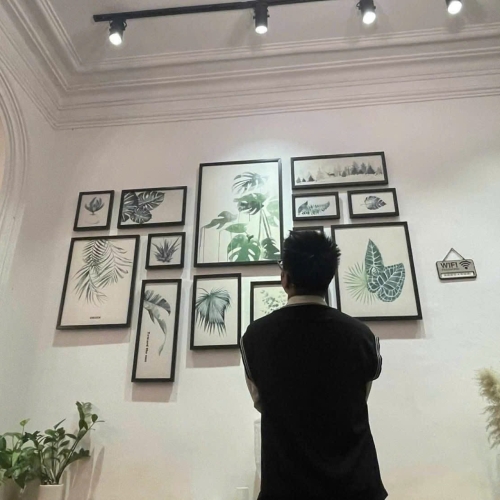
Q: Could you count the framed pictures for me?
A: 13